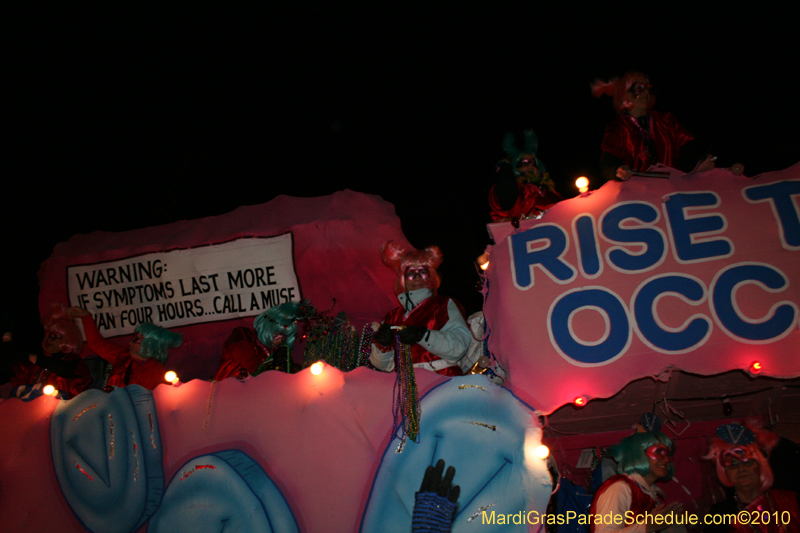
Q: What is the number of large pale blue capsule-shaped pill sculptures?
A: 3